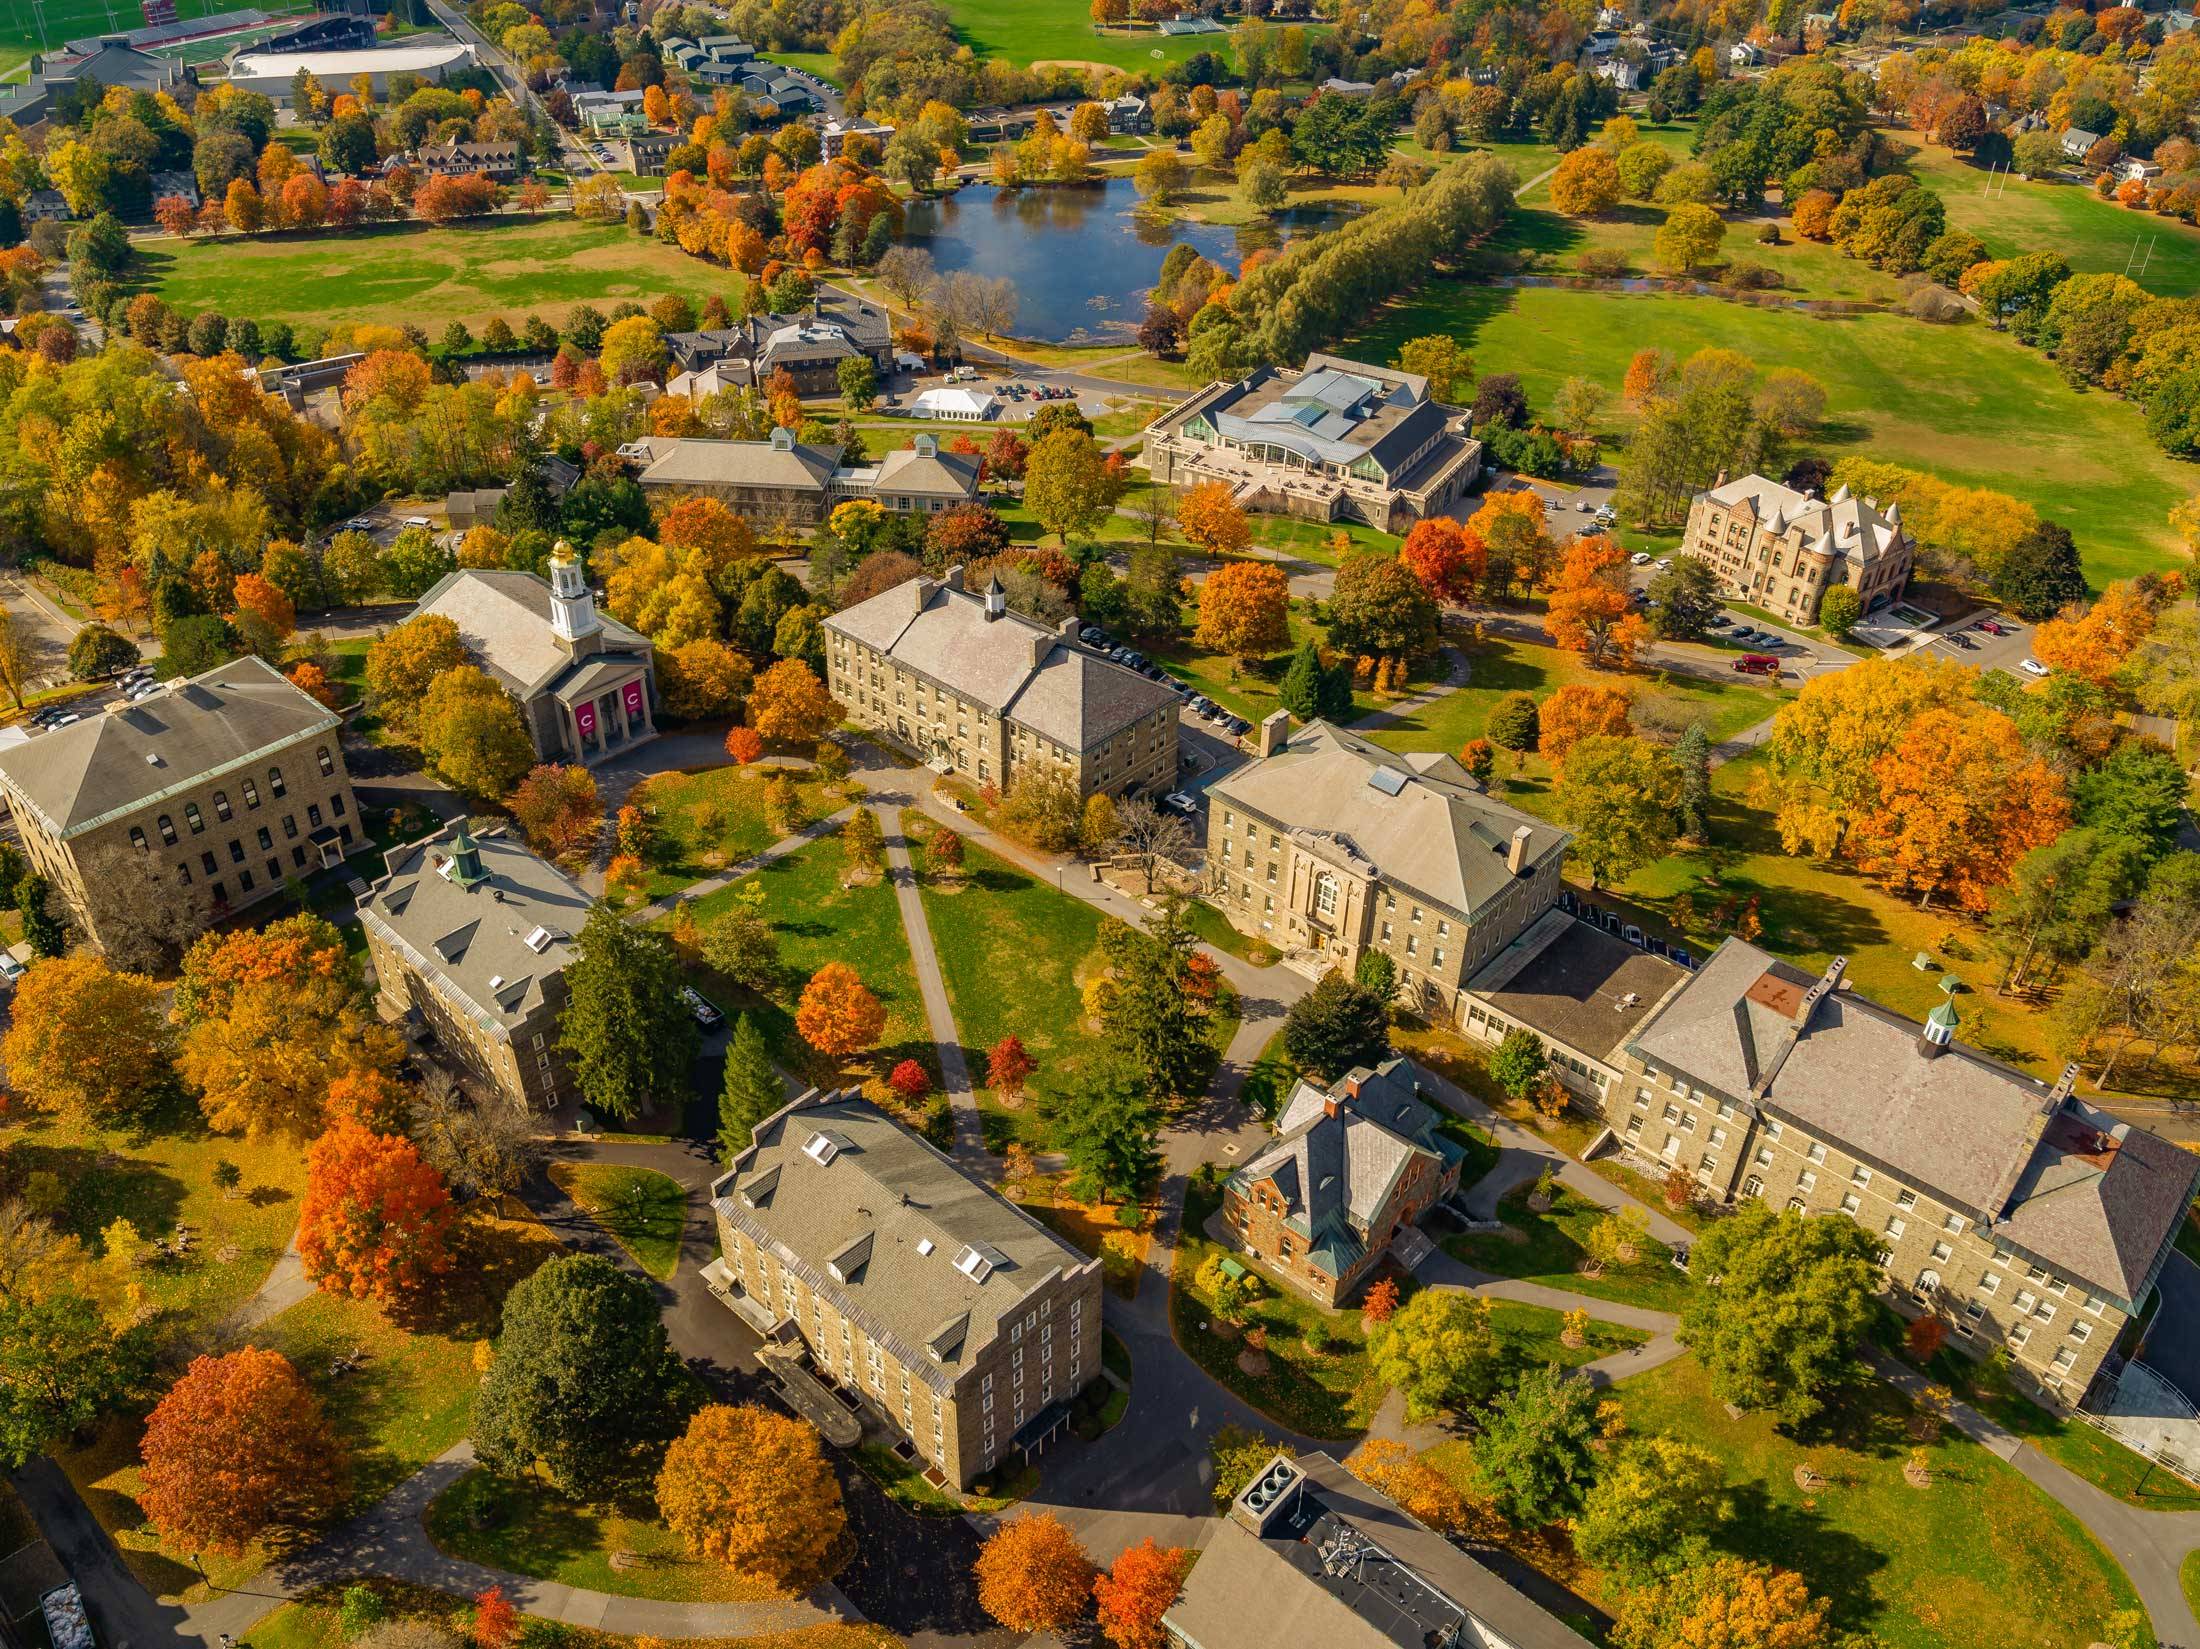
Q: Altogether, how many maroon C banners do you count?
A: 2